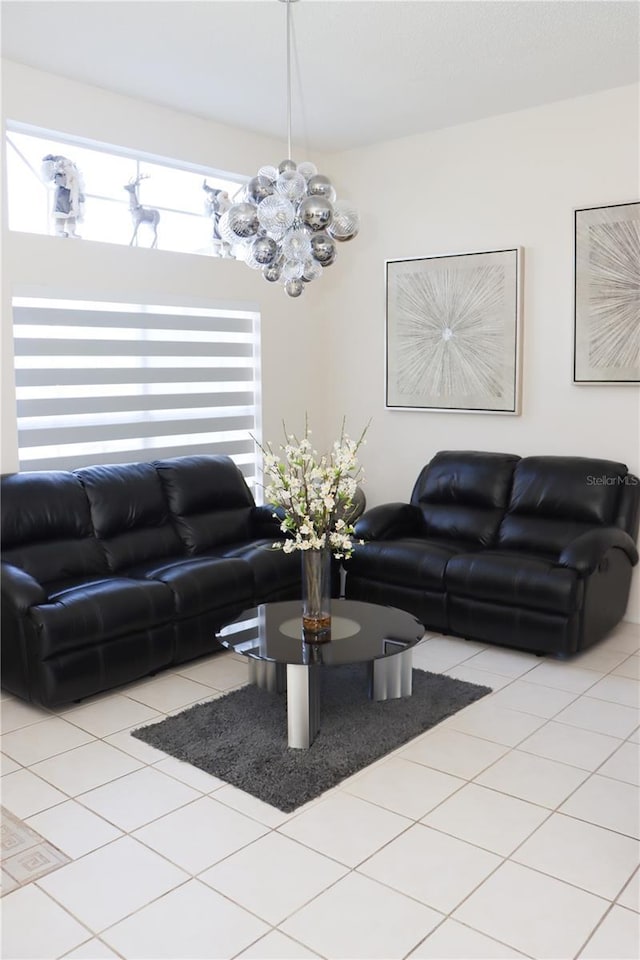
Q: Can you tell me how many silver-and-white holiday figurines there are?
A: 3